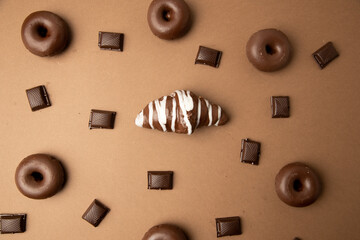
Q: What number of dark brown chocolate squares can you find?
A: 11